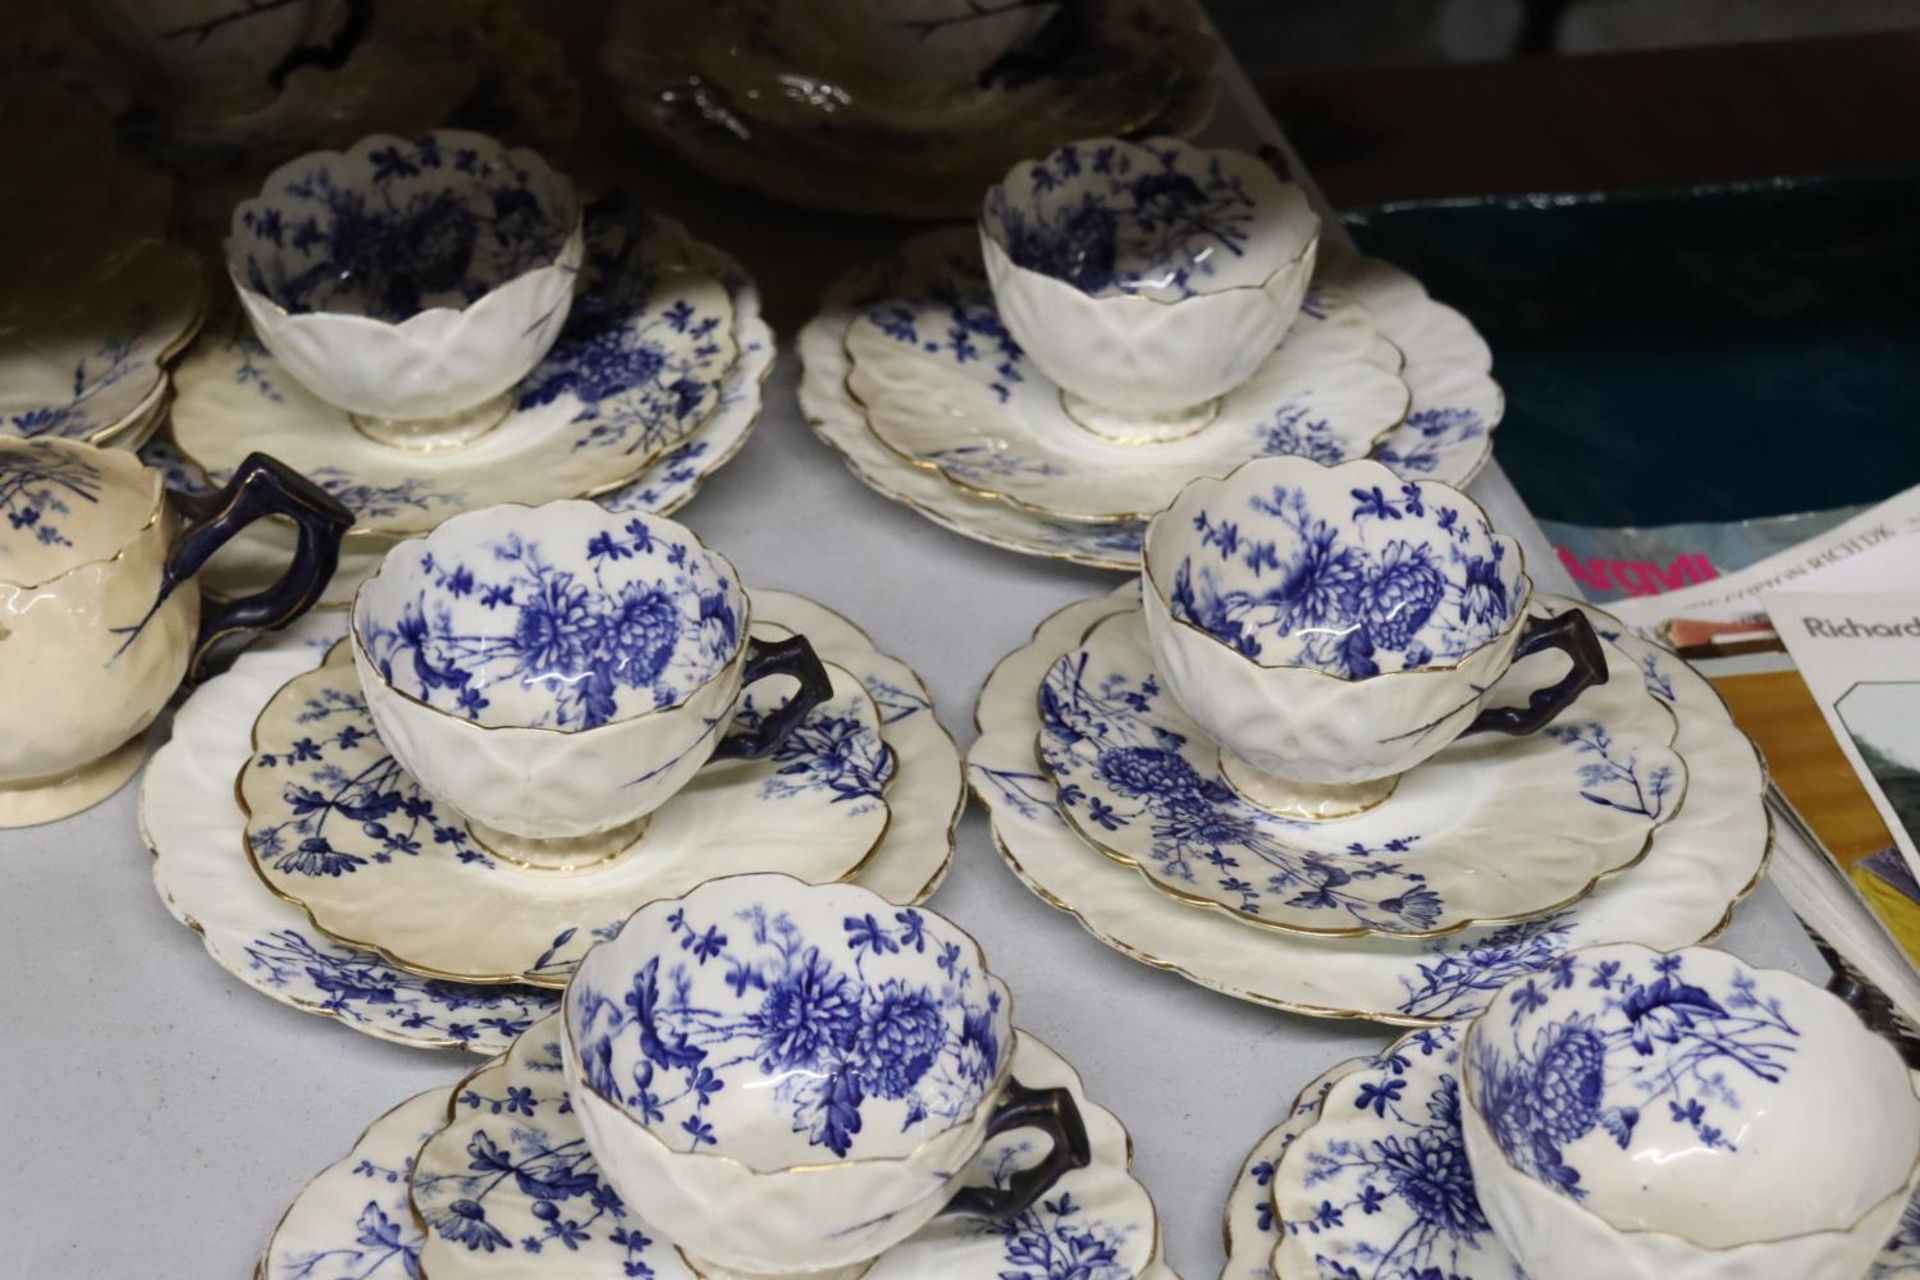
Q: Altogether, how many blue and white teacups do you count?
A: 6